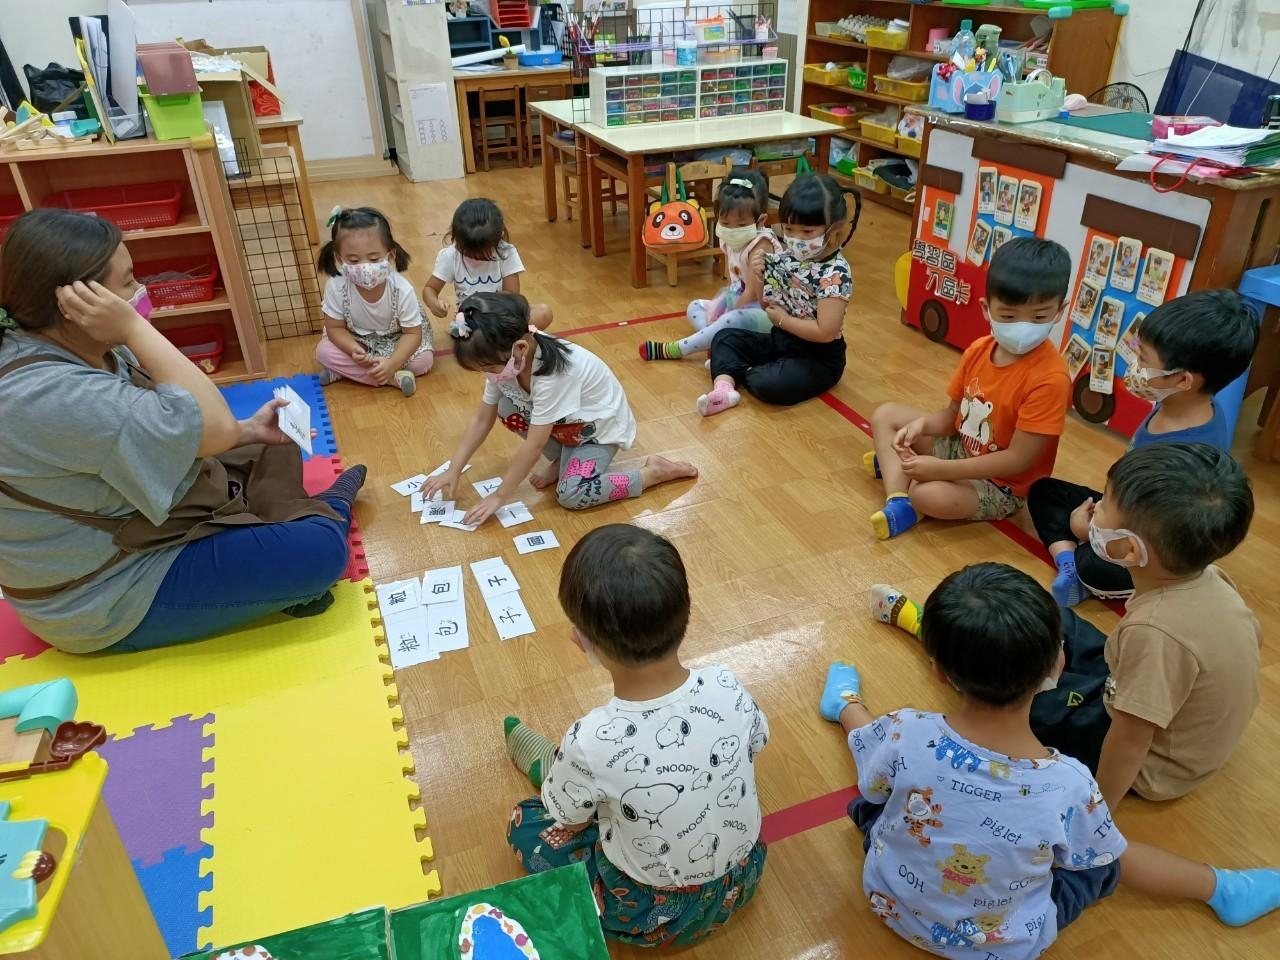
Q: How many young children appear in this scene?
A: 10